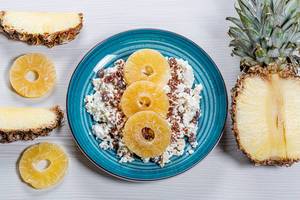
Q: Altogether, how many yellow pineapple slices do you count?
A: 5